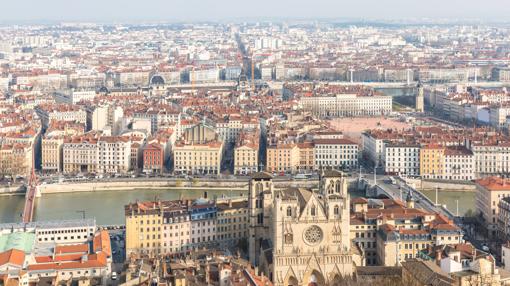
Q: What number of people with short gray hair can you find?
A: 0